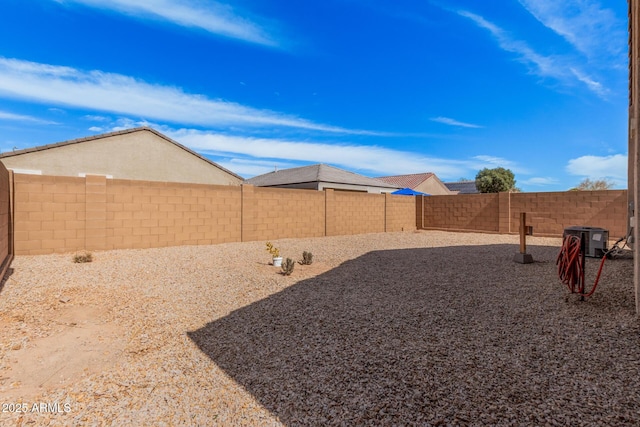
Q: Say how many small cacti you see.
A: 2